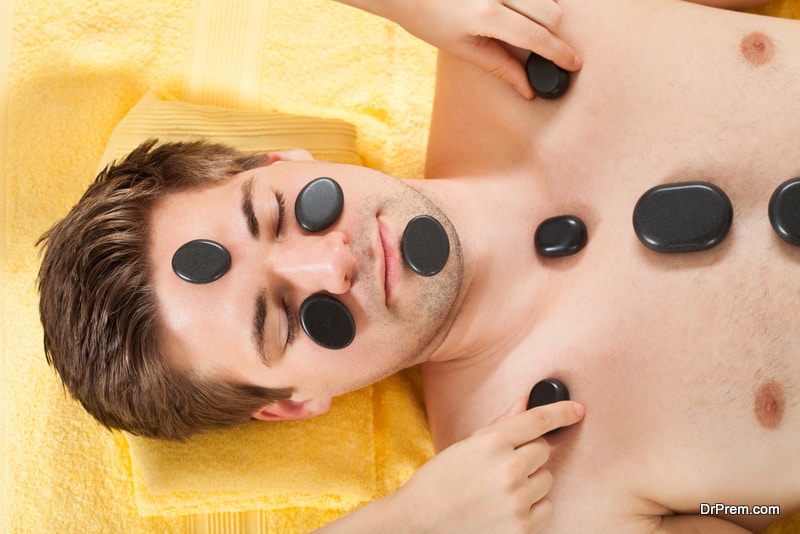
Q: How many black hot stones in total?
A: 9